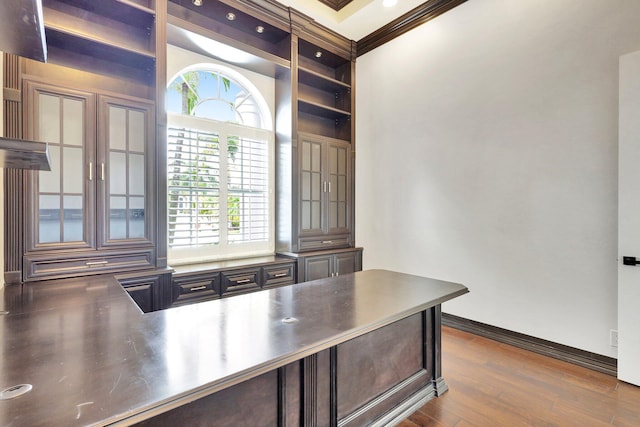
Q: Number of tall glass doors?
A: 4